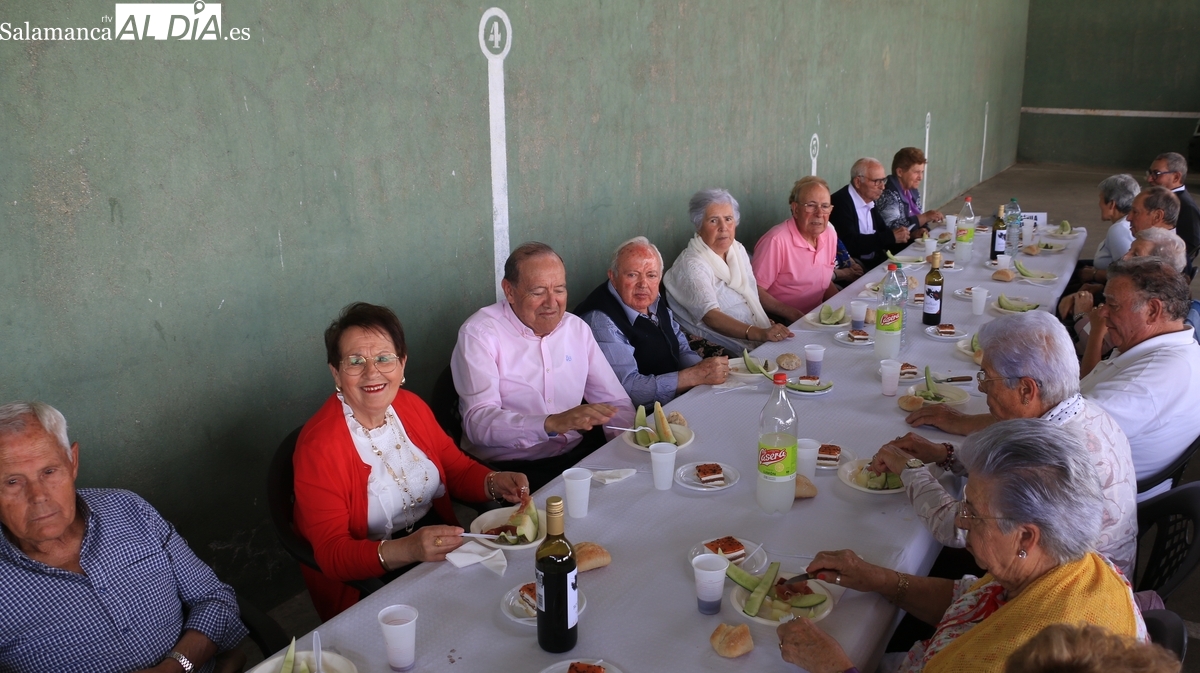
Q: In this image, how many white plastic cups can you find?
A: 13